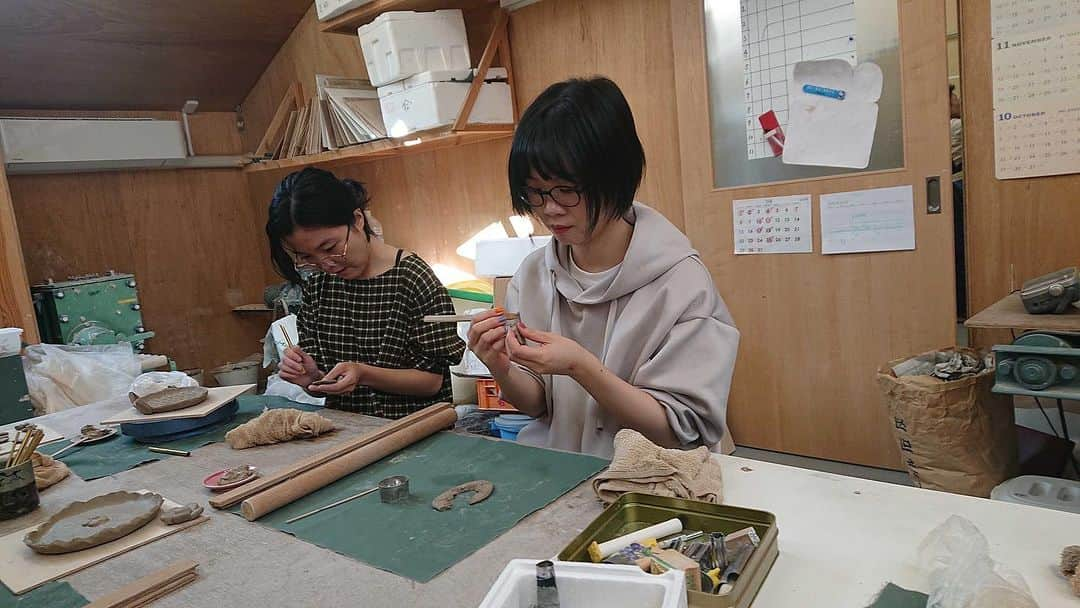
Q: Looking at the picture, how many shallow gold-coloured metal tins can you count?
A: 1